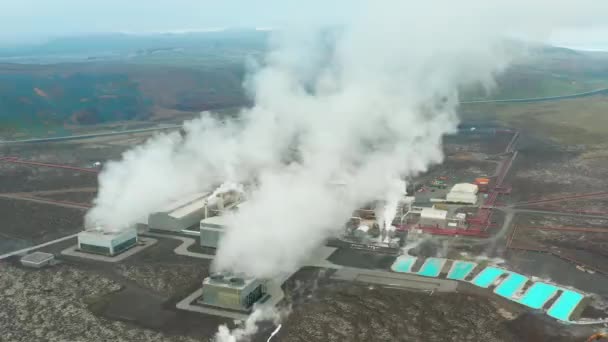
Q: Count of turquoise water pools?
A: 7